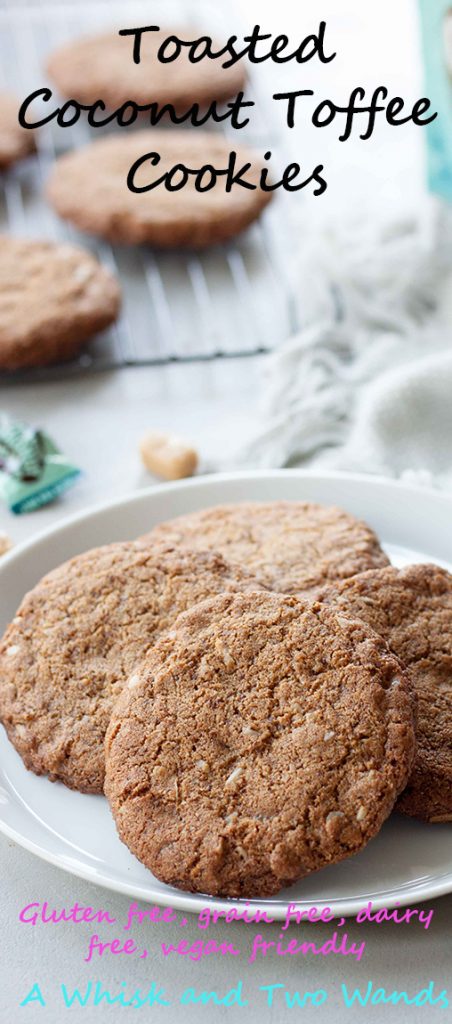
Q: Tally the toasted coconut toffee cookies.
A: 8